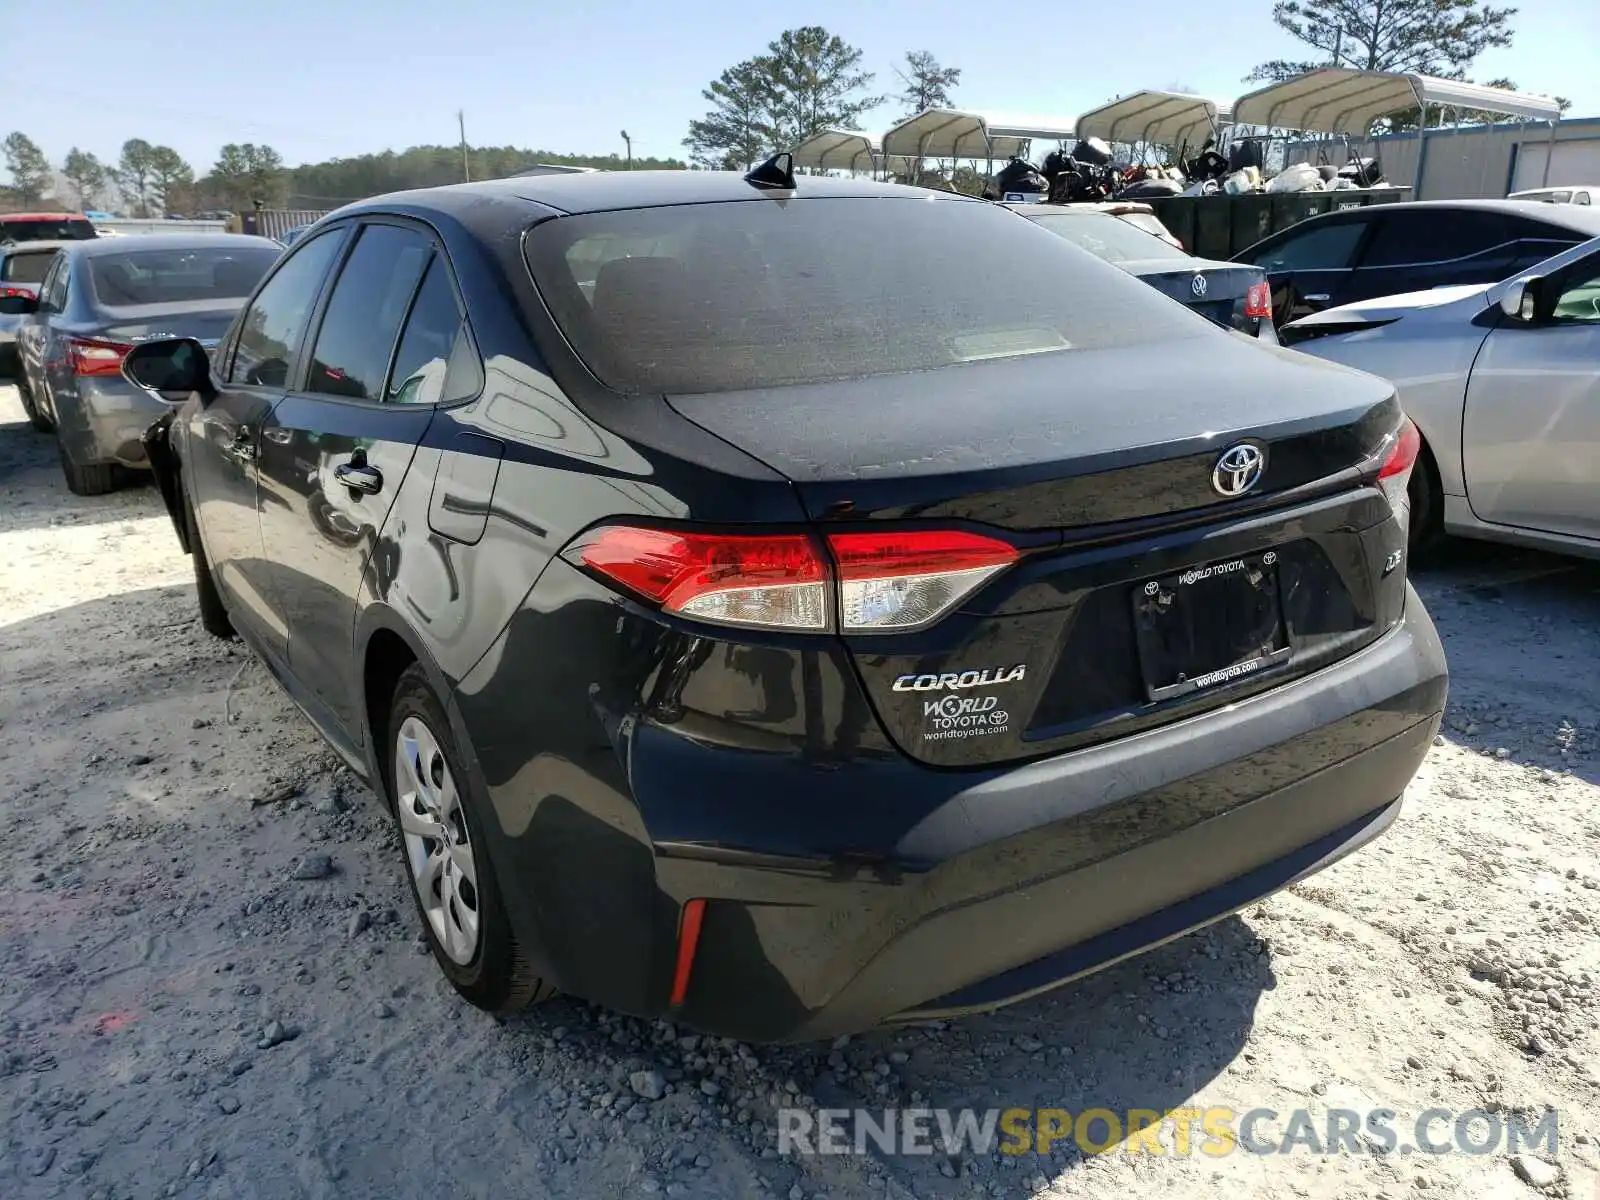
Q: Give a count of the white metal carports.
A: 4